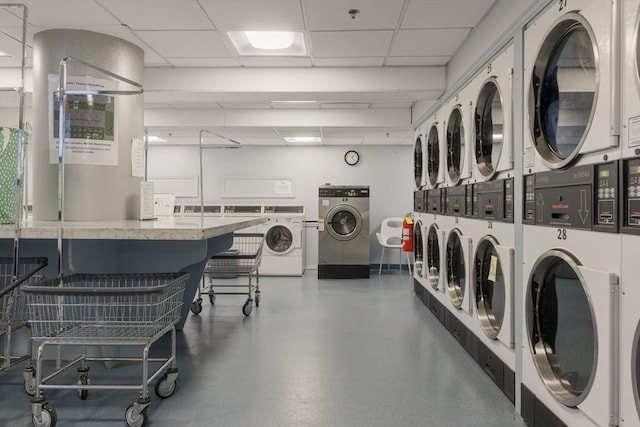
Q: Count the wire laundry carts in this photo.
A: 3